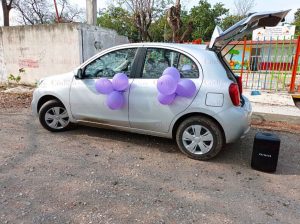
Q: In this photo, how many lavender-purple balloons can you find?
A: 7